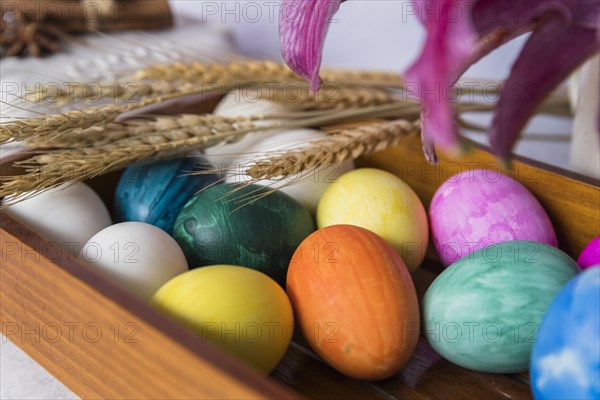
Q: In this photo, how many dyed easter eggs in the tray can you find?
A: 9